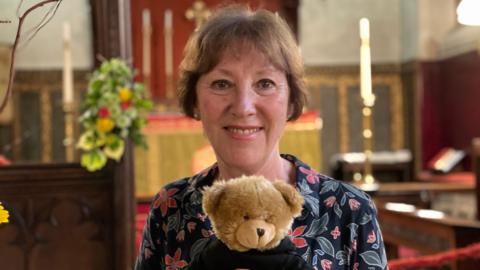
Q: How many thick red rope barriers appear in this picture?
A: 1